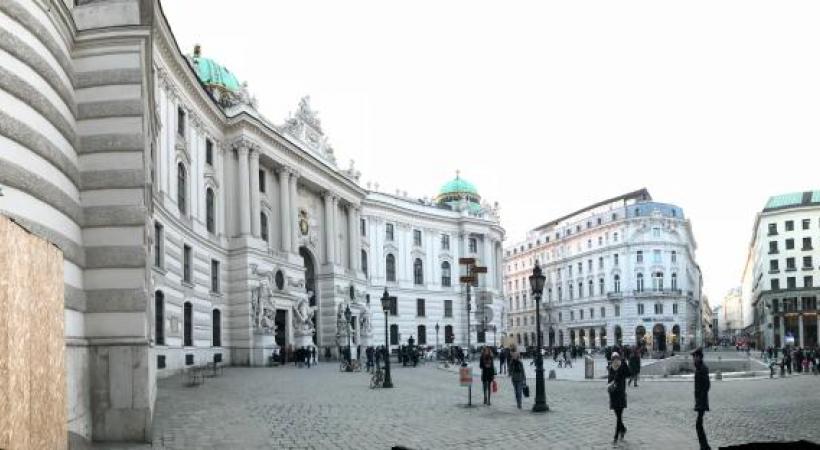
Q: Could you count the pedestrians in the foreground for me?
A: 4